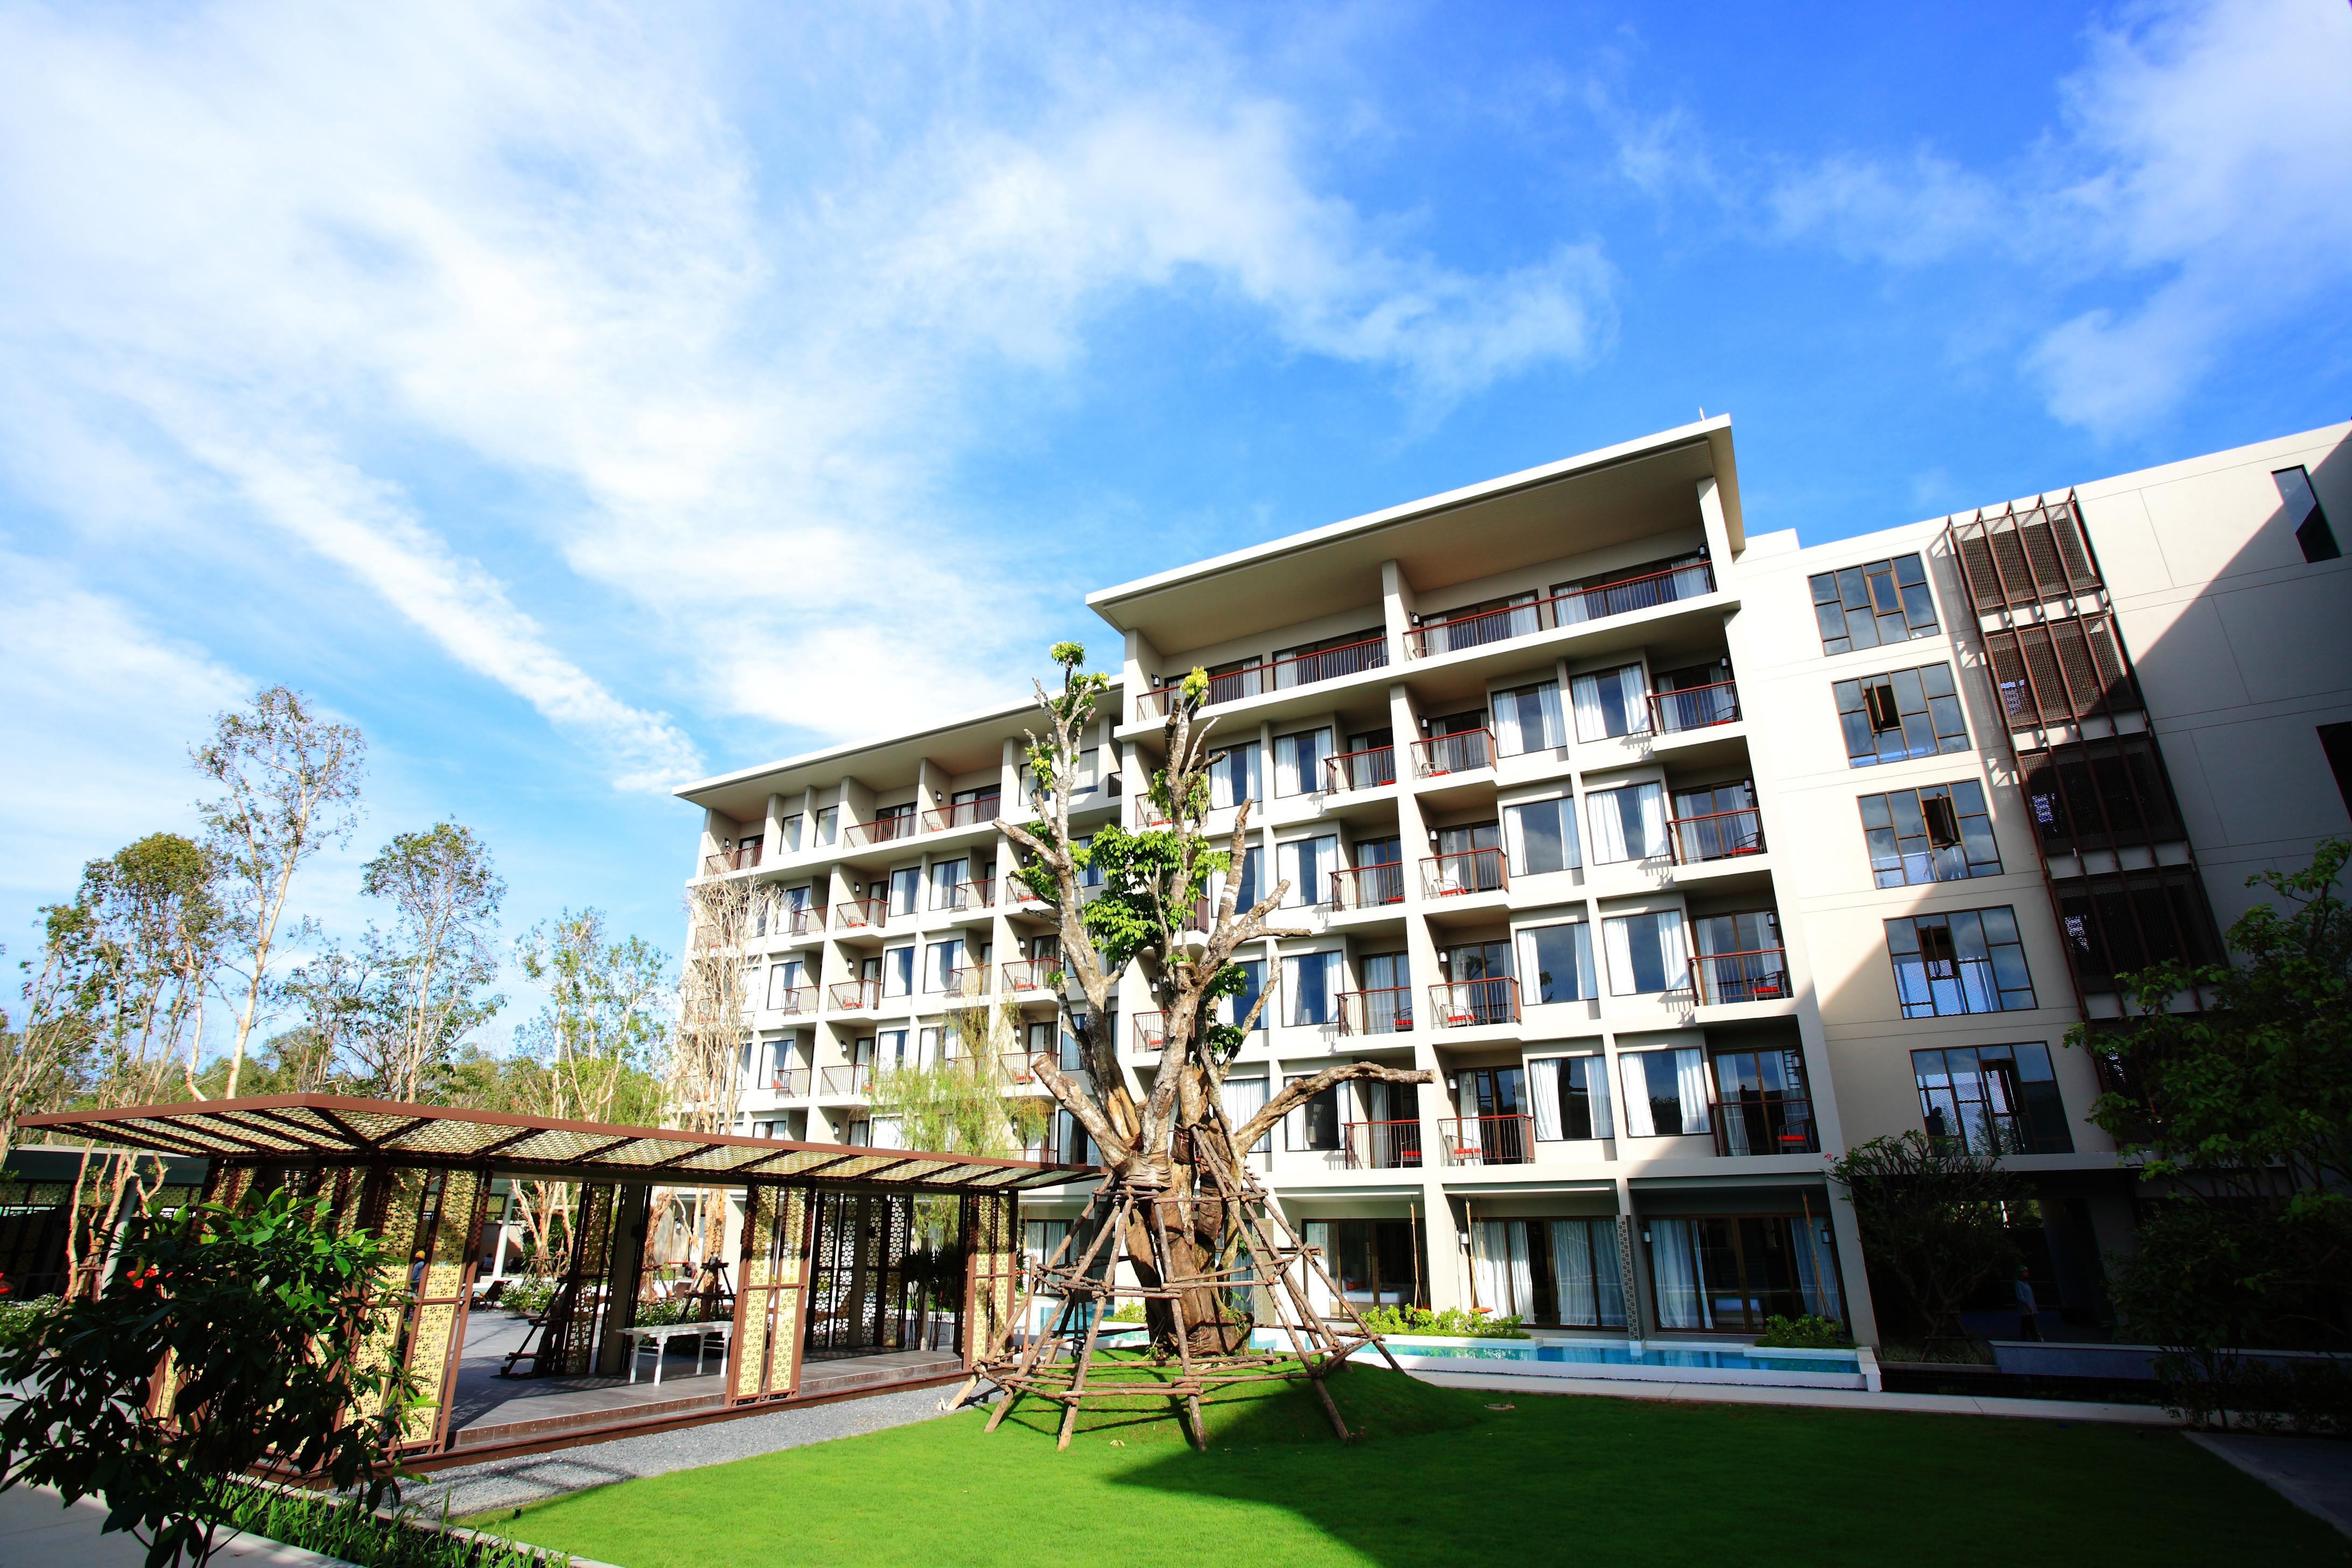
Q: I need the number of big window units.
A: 5